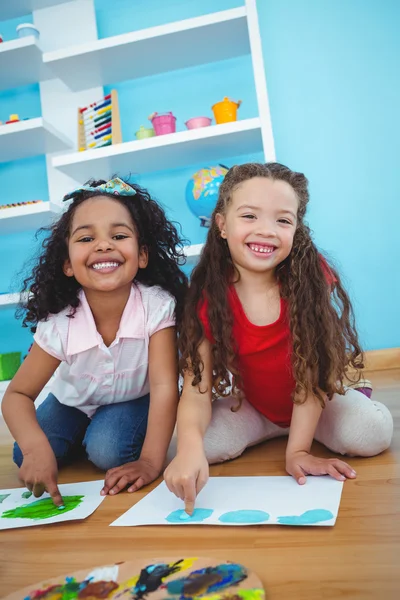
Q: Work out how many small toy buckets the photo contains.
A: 4